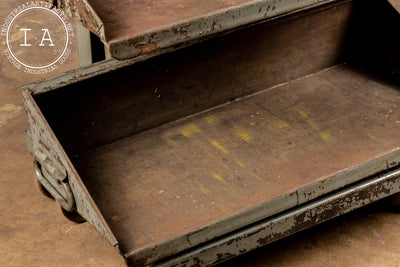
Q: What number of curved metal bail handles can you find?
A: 1